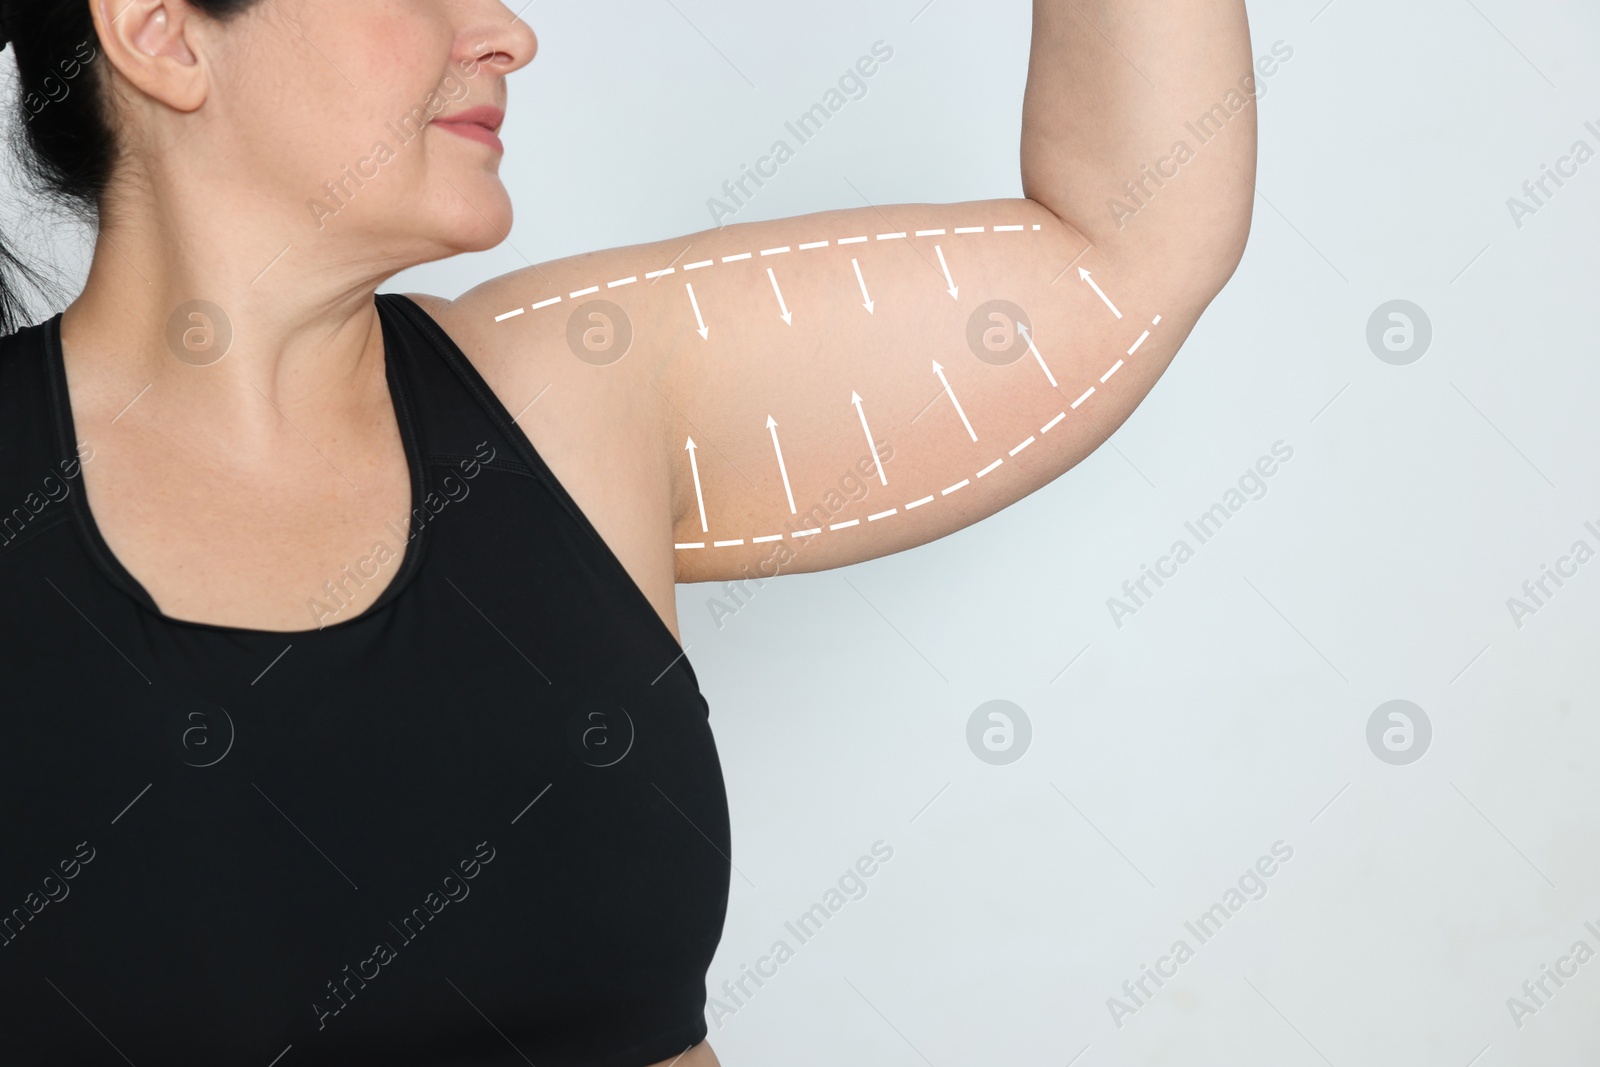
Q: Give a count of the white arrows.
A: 10